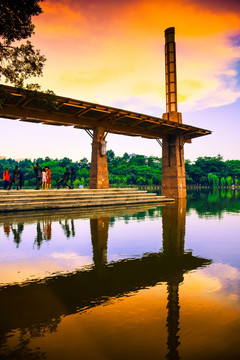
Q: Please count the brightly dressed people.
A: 3